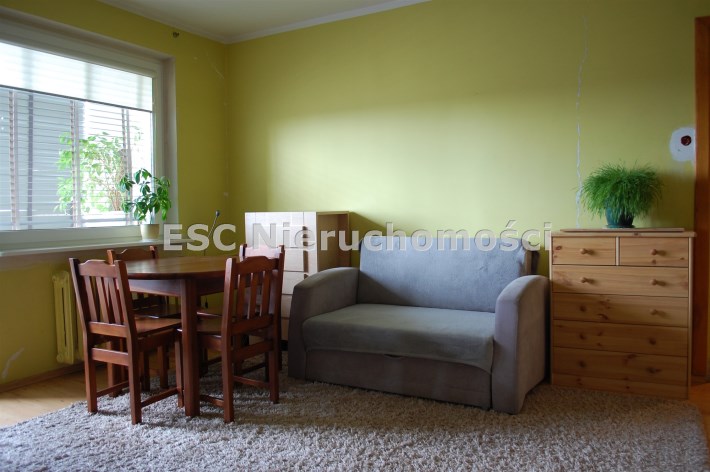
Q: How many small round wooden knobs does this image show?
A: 10